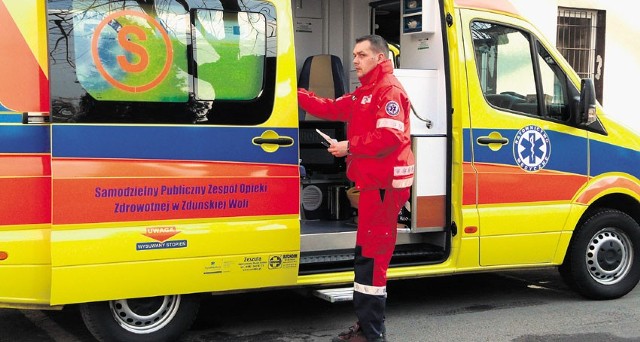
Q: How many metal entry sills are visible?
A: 1